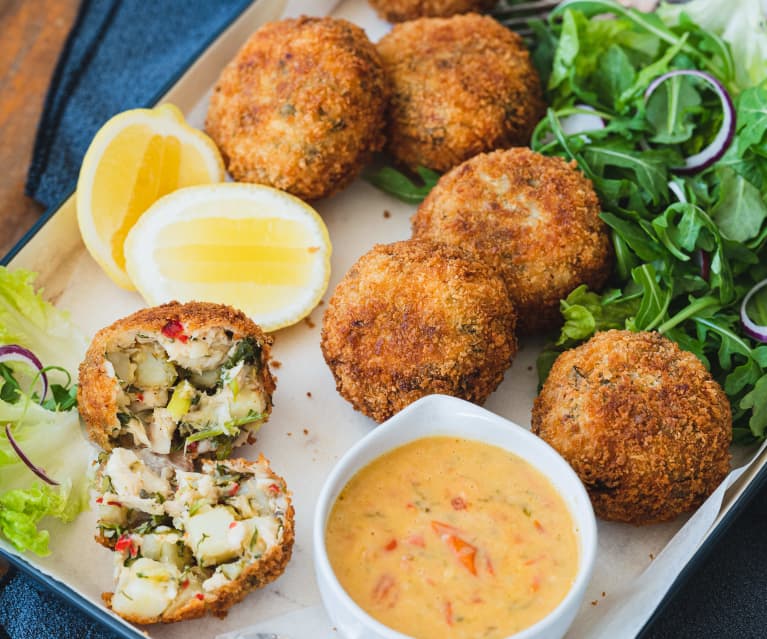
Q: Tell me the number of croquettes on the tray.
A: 7